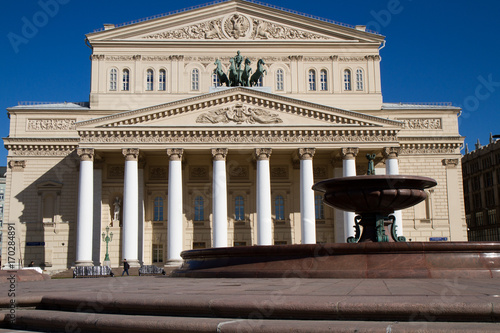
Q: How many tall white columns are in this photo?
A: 8